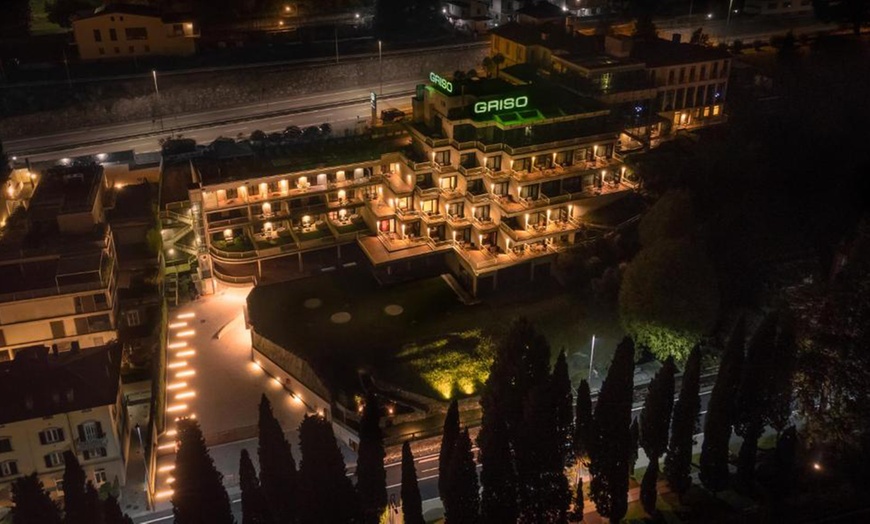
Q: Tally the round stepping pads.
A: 3